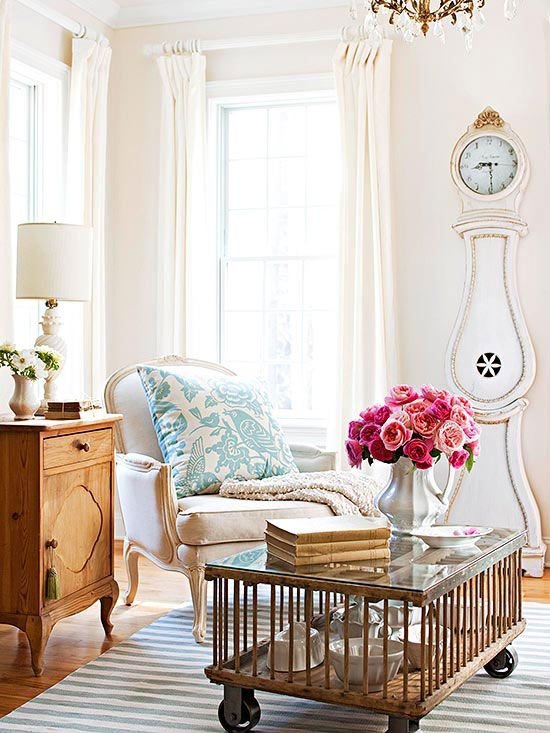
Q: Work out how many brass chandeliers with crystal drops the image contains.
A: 1